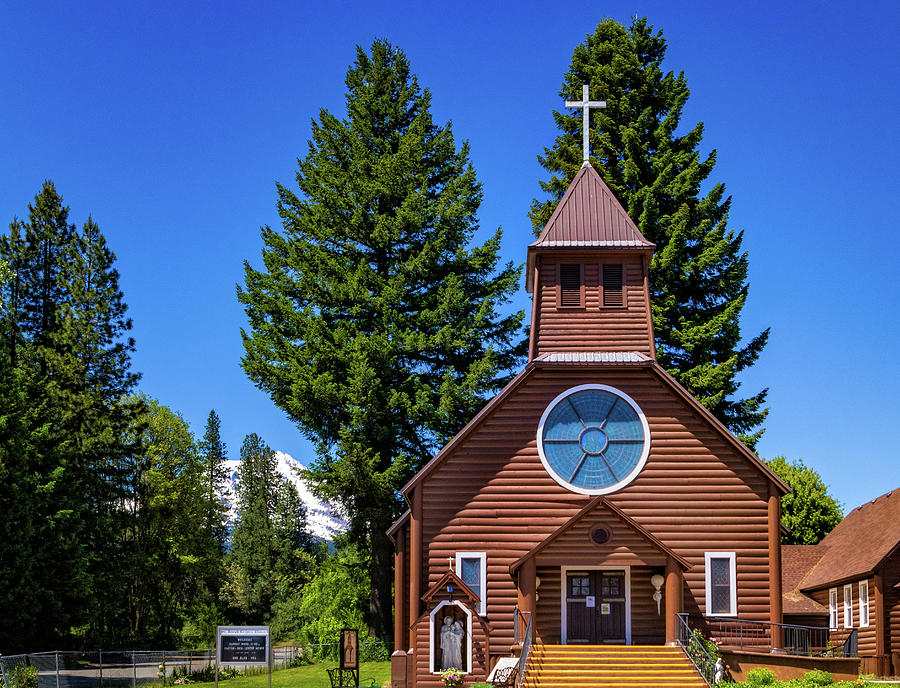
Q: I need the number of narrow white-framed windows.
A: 5